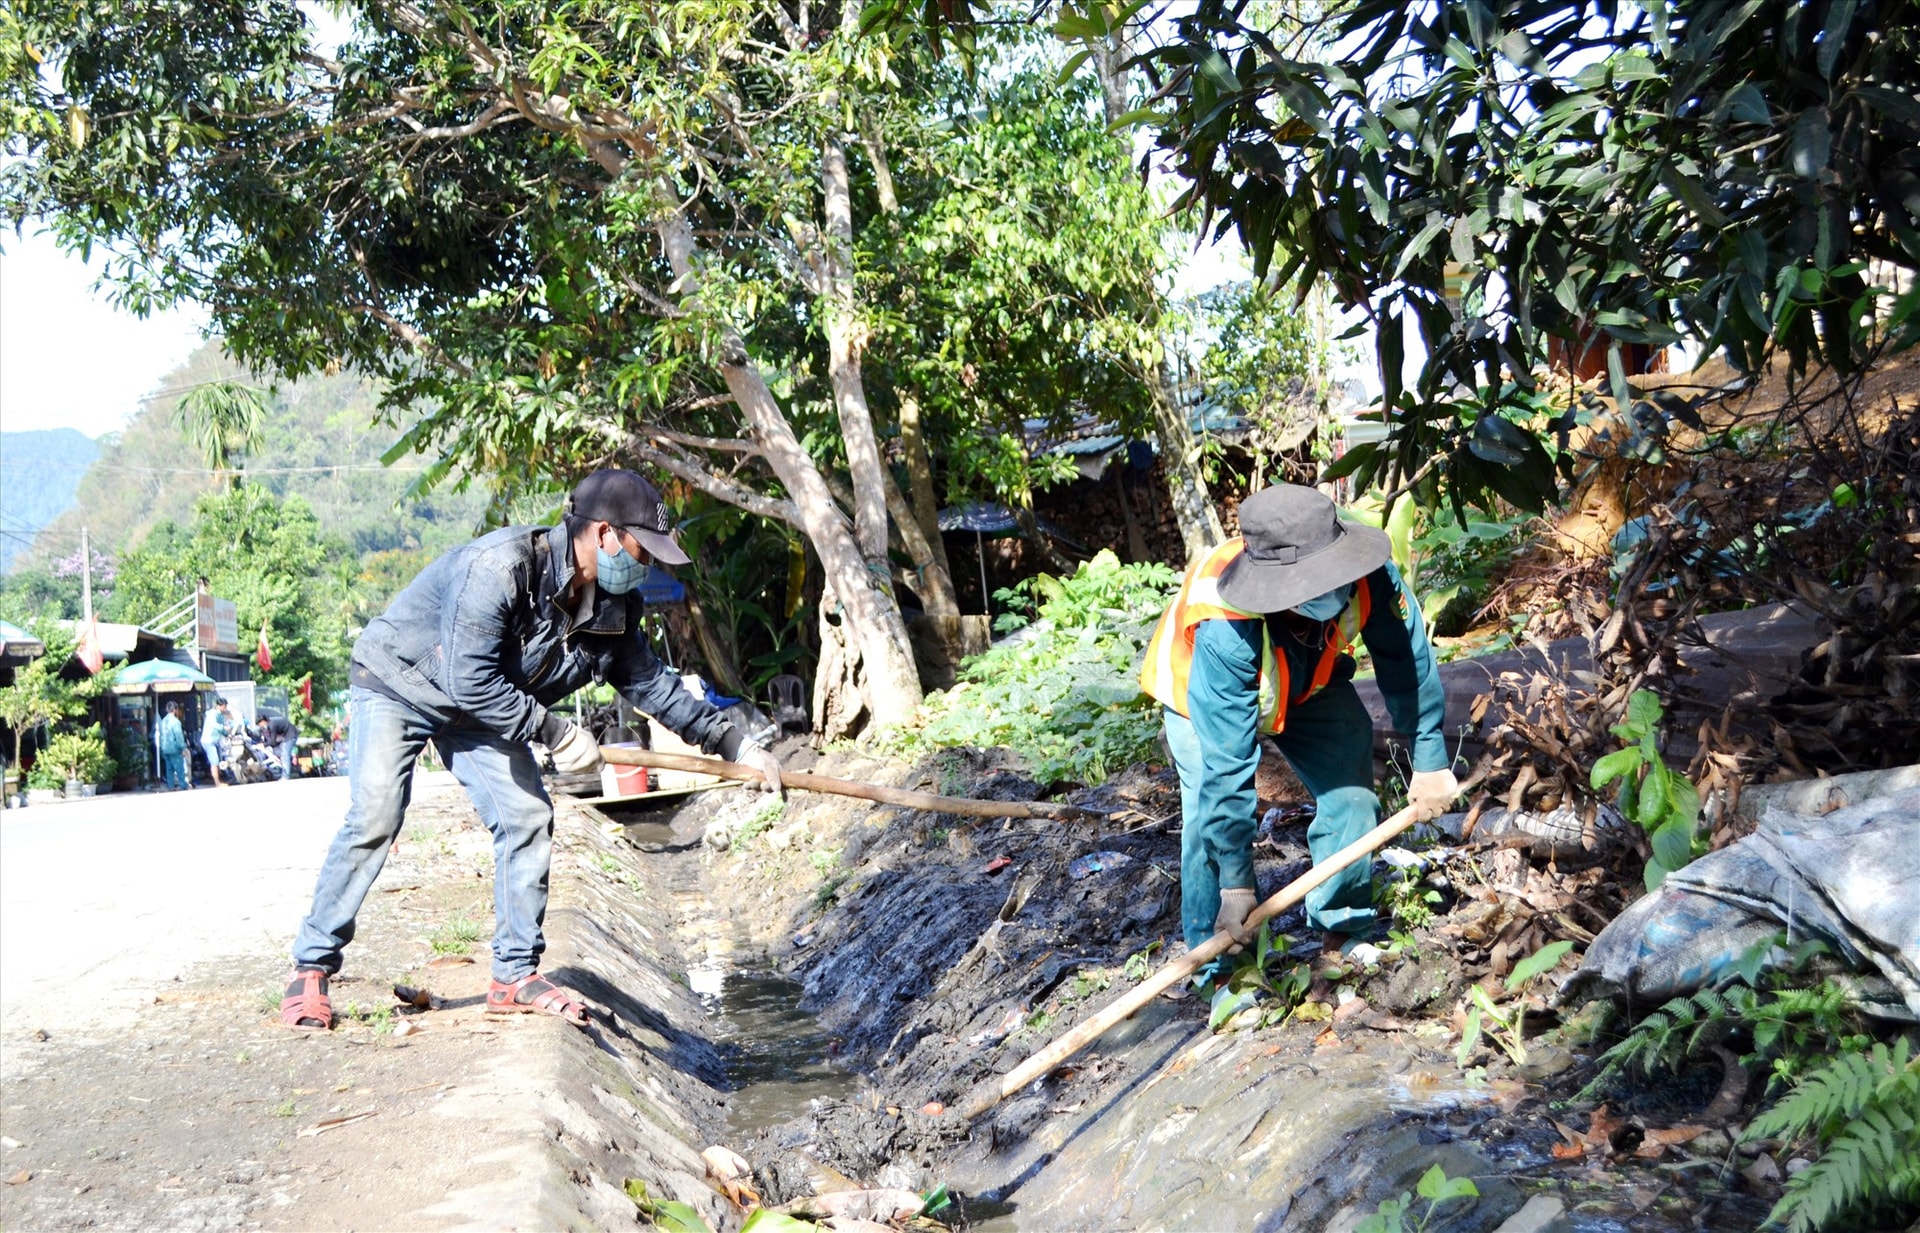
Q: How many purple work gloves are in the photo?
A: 0